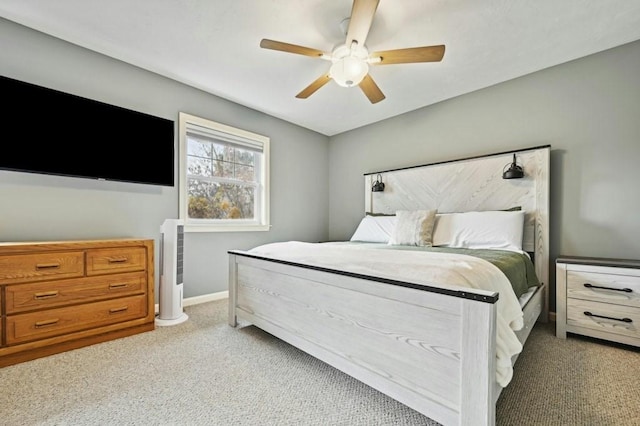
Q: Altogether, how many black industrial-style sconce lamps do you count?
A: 2